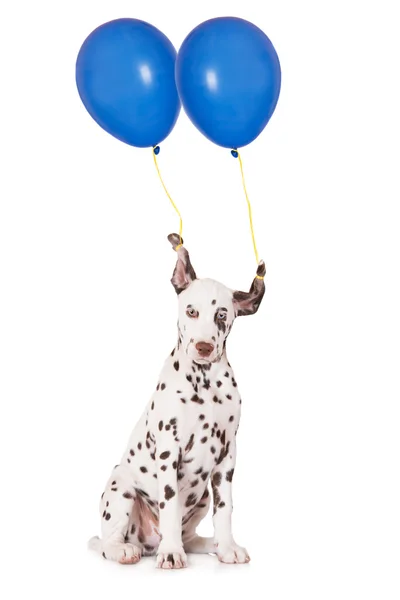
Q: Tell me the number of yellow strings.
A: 2